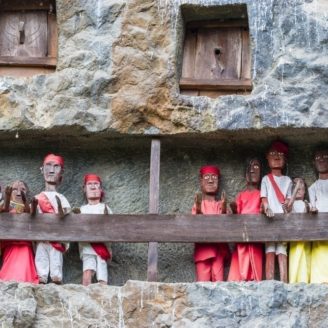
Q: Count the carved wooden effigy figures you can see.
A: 8